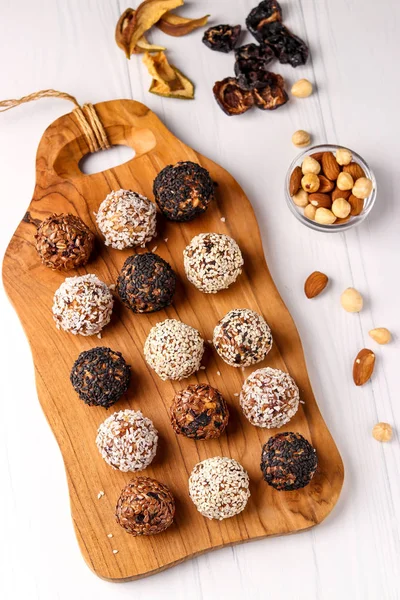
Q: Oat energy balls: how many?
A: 15